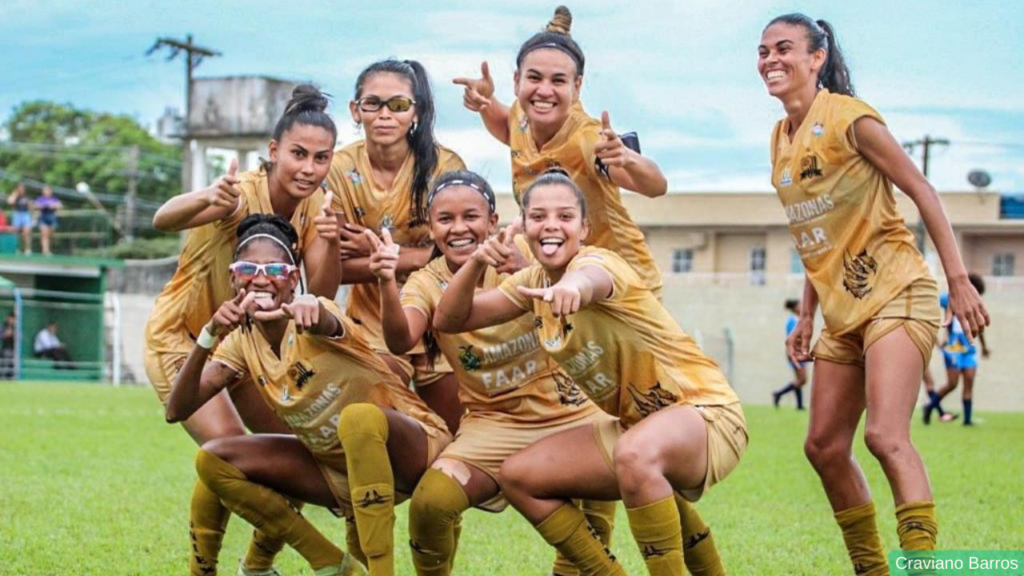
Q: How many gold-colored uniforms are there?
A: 7